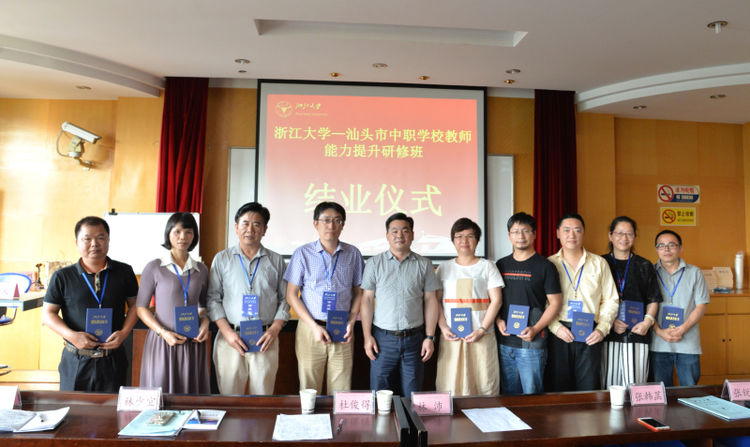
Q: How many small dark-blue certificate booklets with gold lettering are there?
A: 9